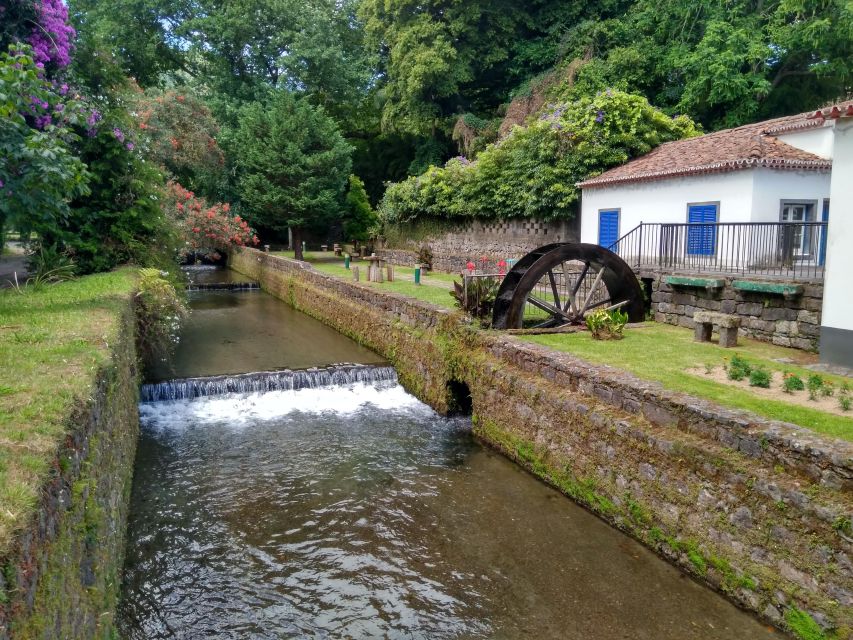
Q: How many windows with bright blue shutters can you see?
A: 2